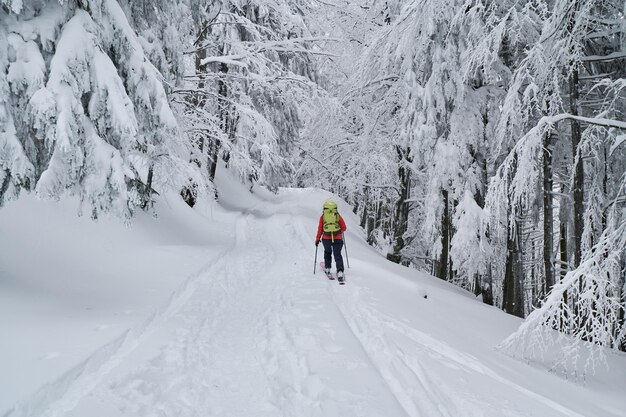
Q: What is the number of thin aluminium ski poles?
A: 2